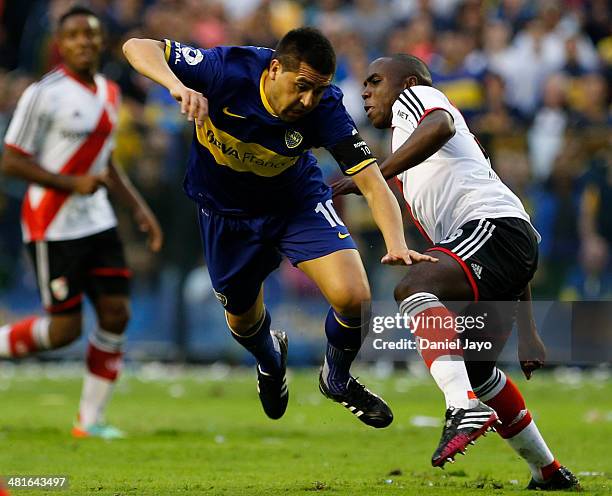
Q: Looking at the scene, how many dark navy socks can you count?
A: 2